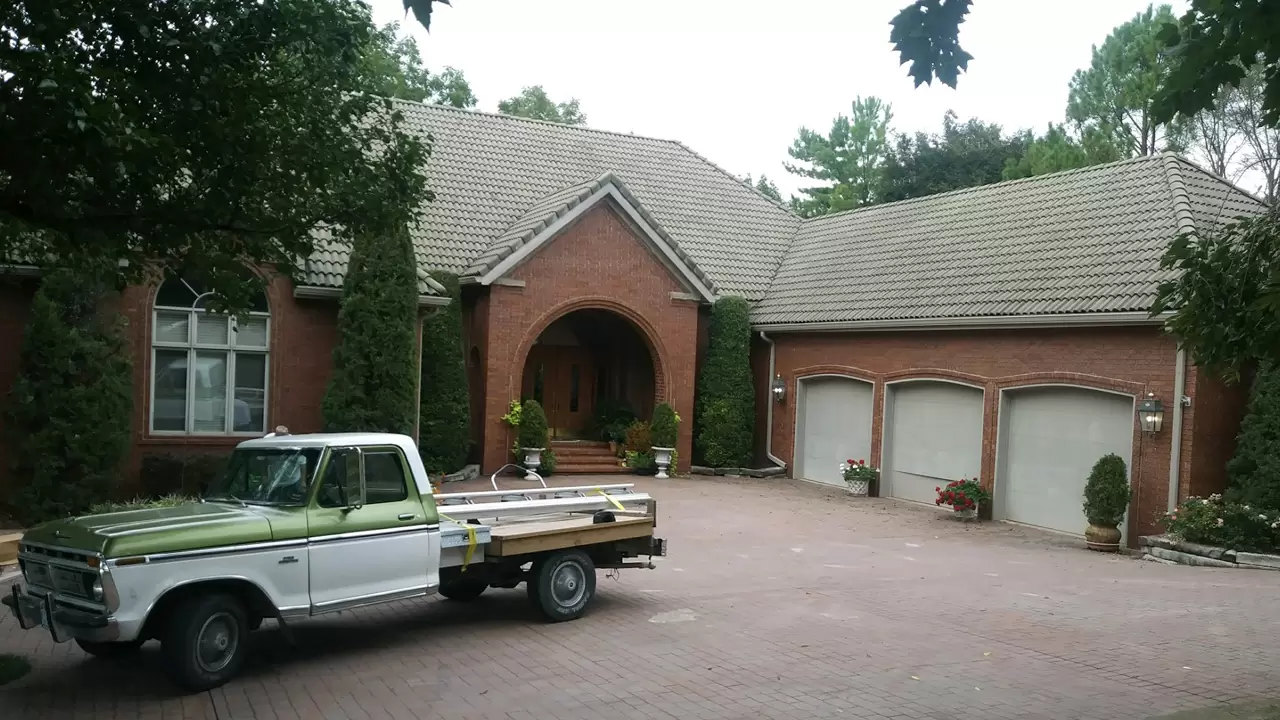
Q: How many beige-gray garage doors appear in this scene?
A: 3